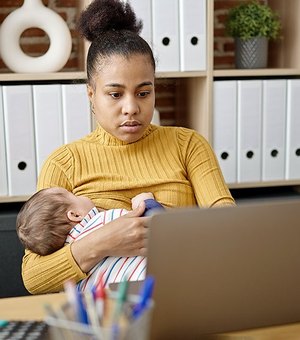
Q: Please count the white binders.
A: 11